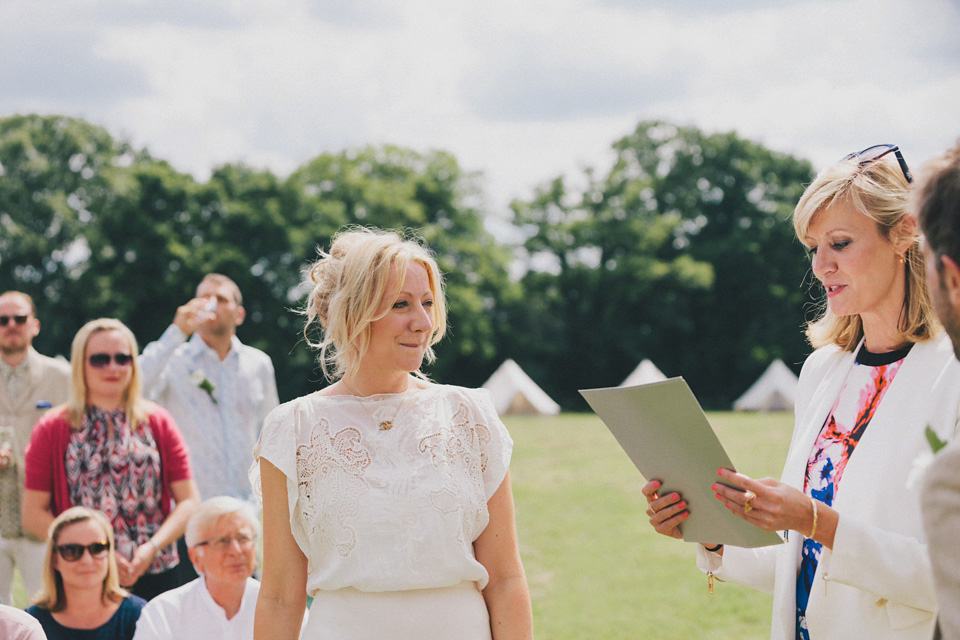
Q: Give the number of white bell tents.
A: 3